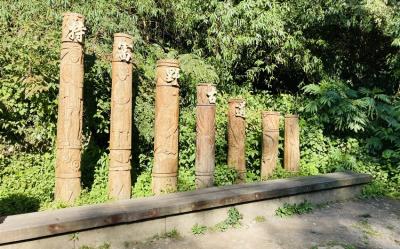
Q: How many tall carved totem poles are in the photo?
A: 7